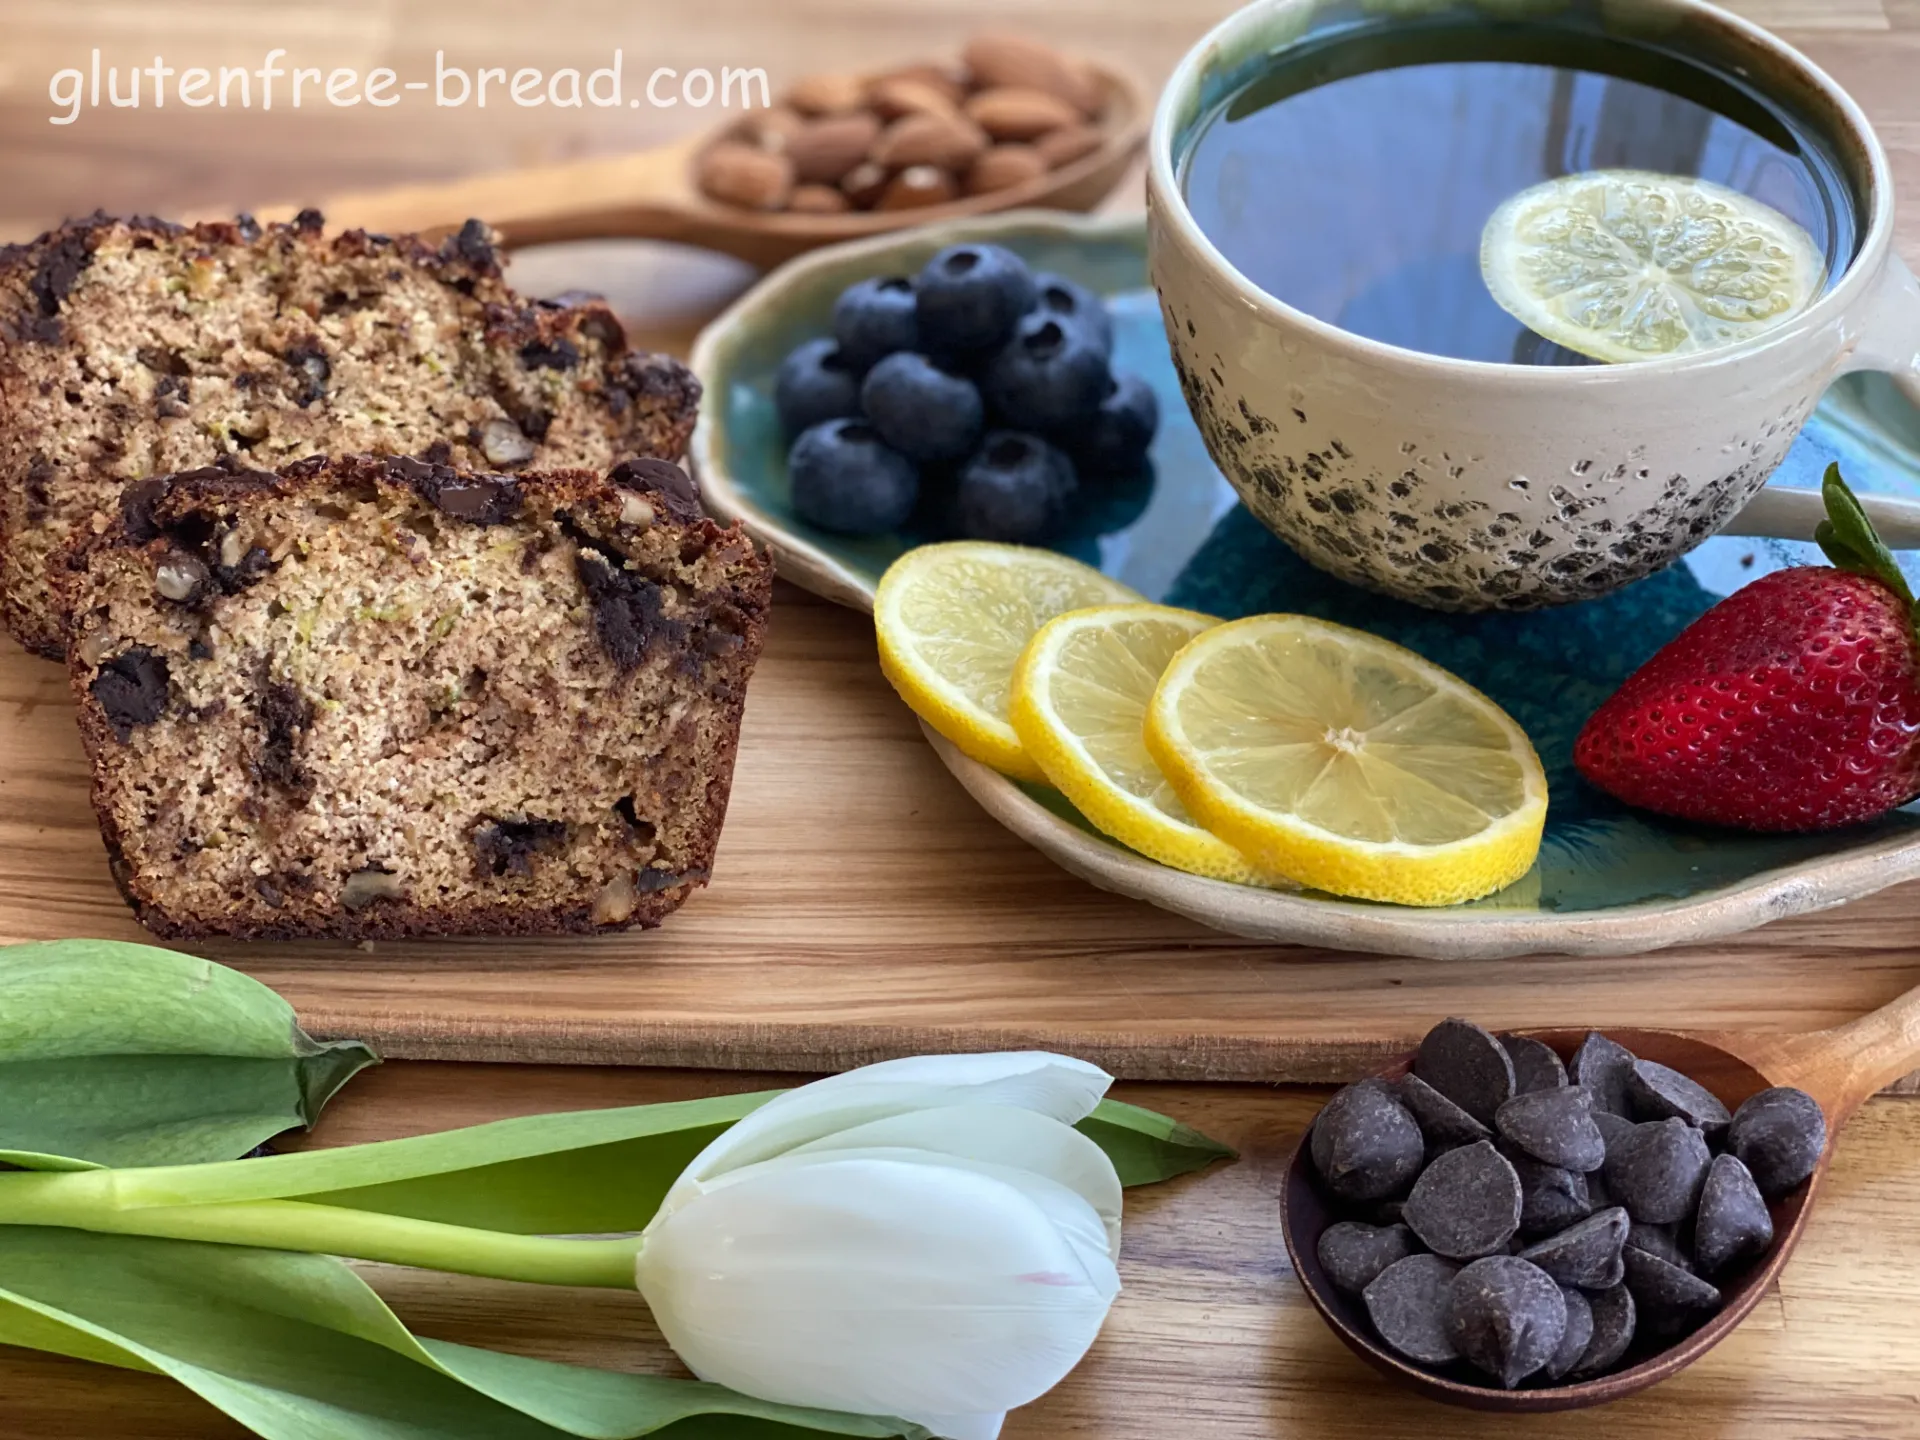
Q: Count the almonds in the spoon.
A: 14